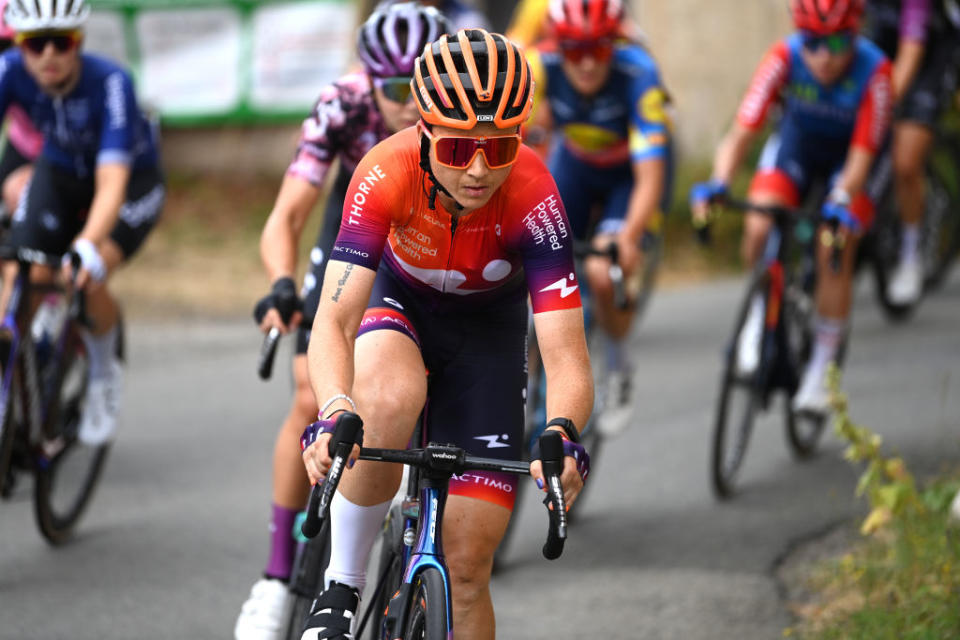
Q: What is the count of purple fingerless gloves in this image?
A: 2